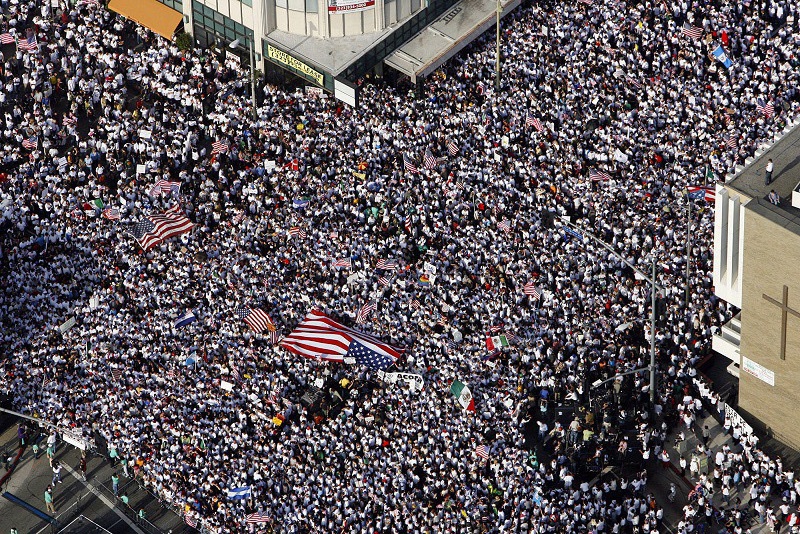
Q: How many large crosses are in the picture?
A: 1